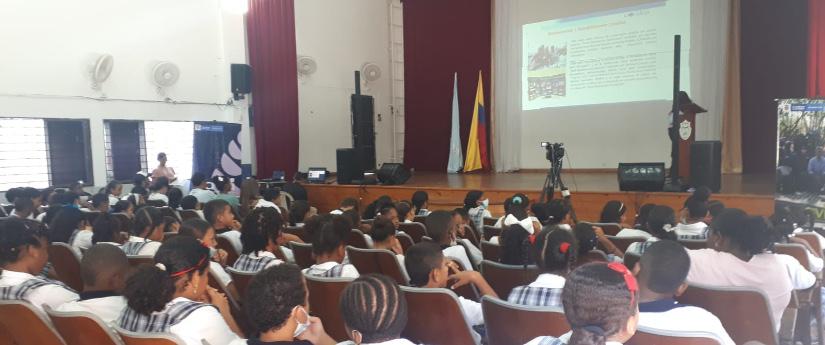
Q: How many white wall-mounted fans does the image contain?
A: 4